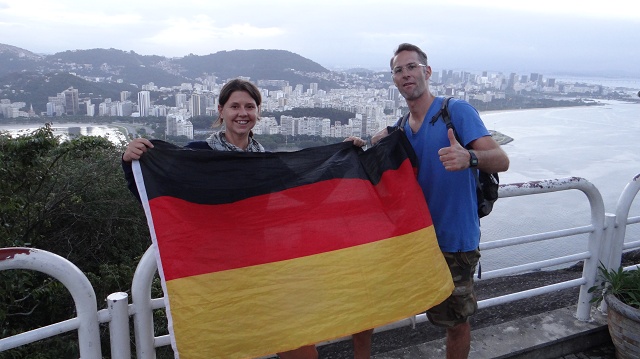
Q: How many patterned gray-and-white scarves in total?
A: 1